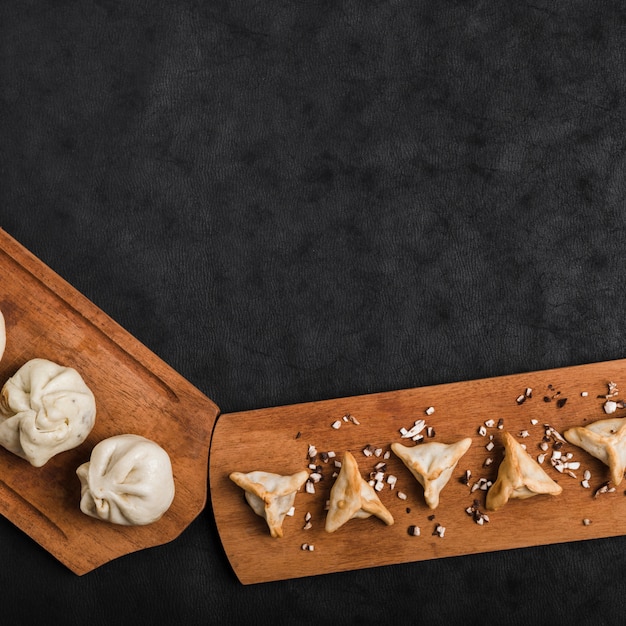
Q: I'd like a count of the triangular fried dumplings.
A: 5